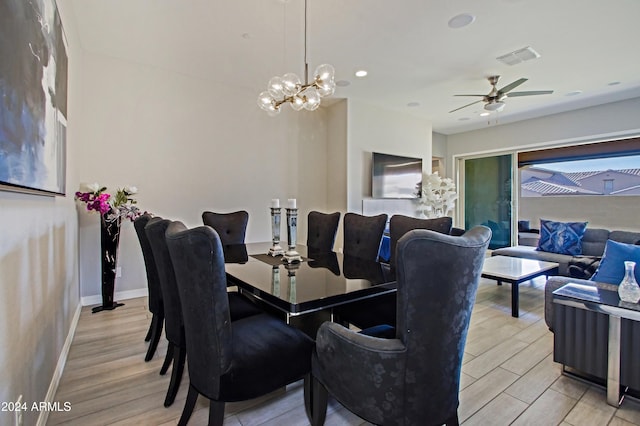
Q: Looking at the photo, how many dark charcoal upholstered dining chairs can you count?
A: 8